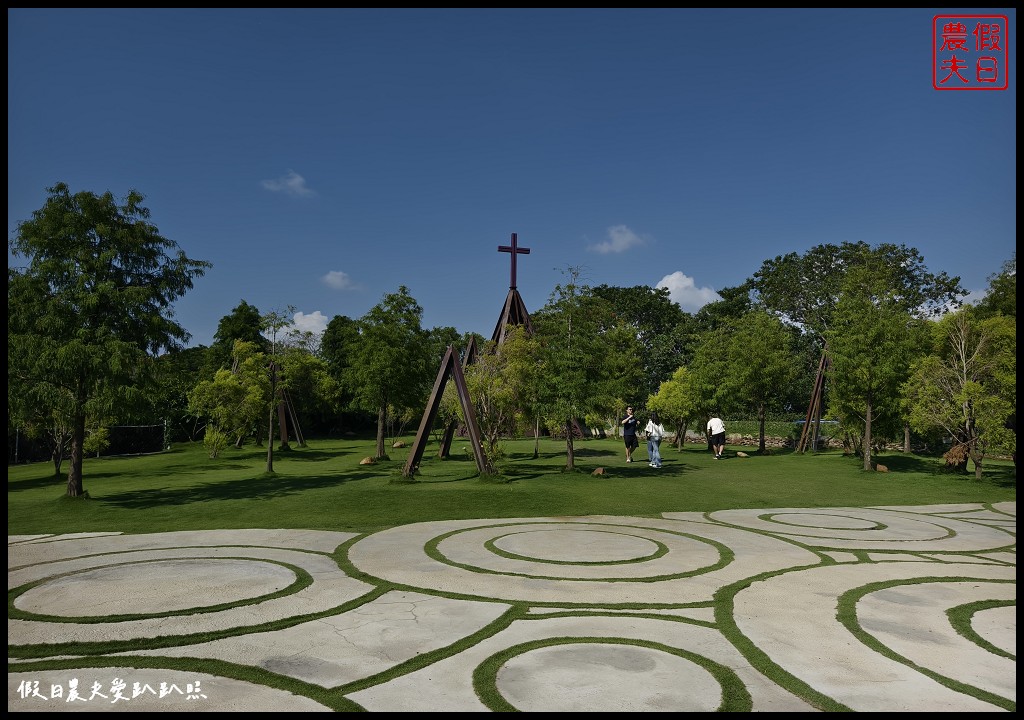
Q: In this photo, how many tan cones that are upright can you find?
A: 0